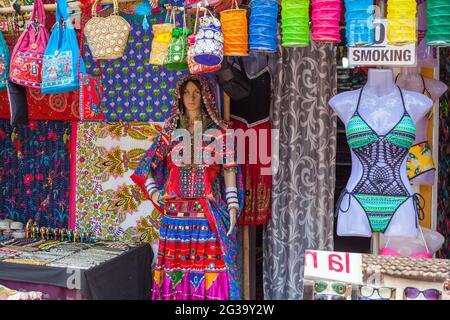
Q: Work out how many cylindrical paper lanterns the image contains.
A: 7